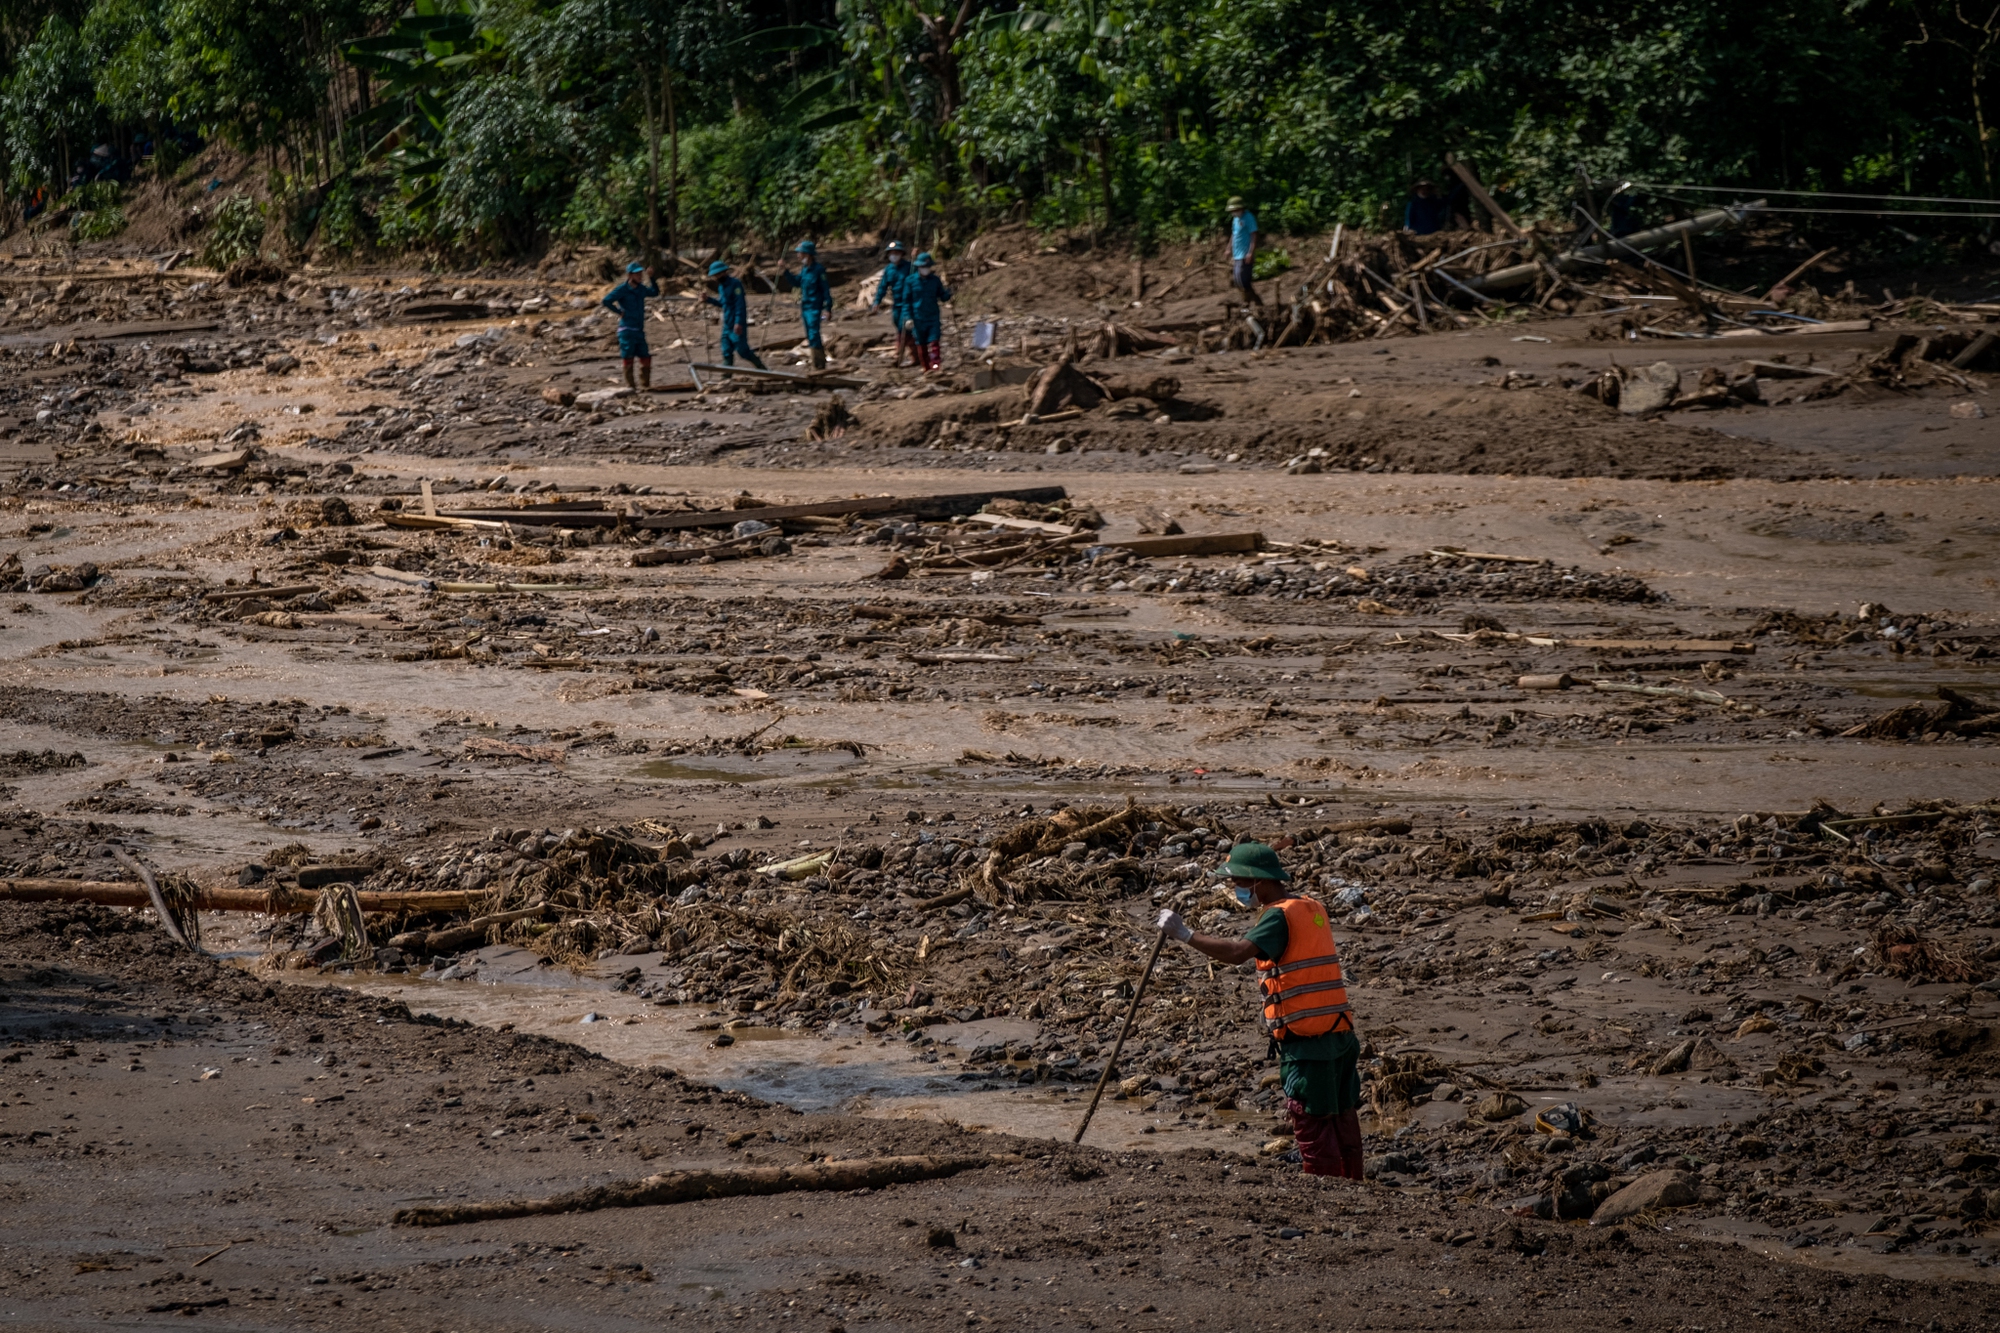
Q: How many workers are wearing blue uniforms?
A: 5